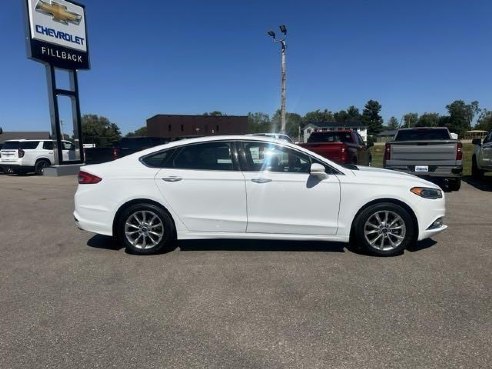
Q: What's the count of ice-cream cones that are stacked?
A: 0